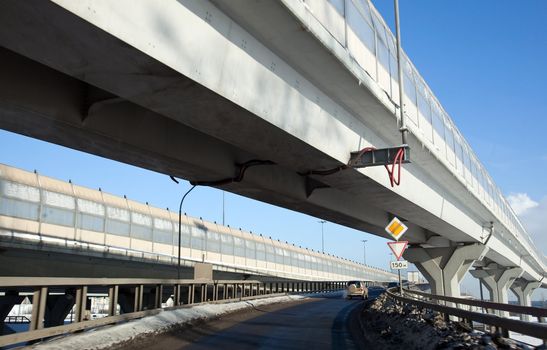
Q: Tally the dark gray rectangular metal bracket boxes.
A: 1